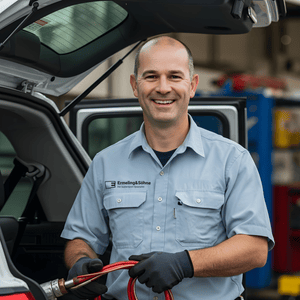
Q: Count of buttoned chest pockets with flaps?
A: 2